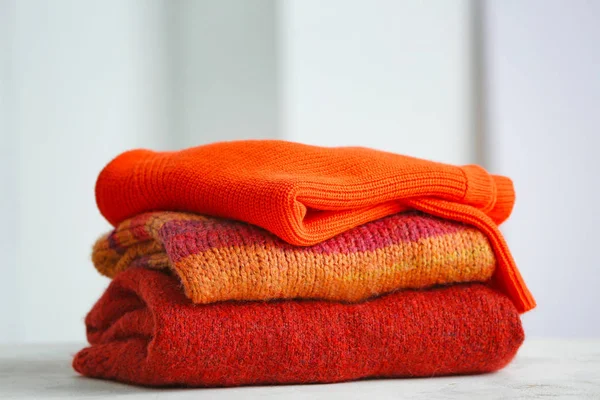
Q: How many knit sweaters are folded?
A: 3